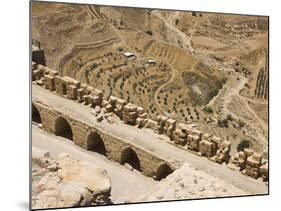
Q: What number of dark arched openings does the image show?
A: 5